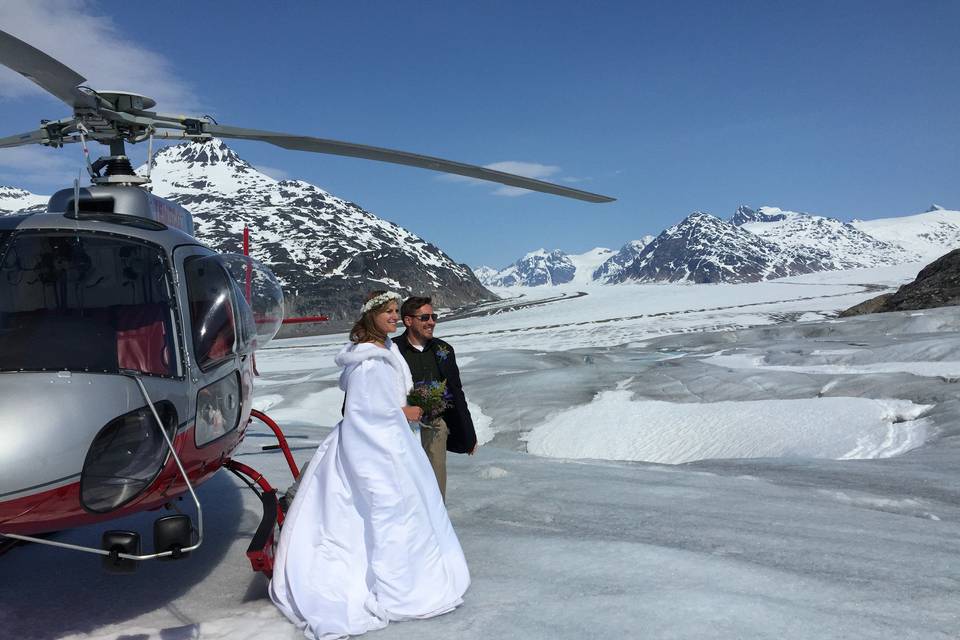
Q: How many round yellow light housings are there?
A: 0